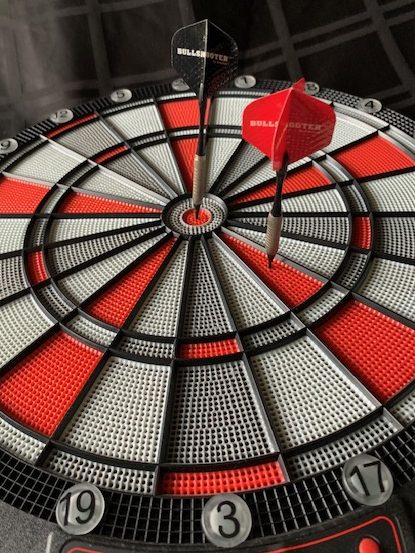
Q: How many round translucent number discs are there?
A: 10